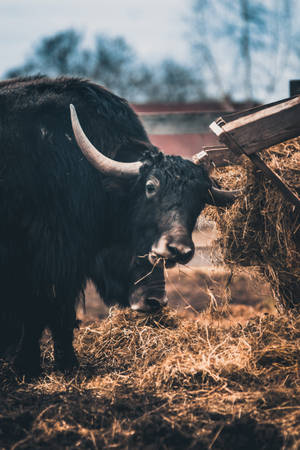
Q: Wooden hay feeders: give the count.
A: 1